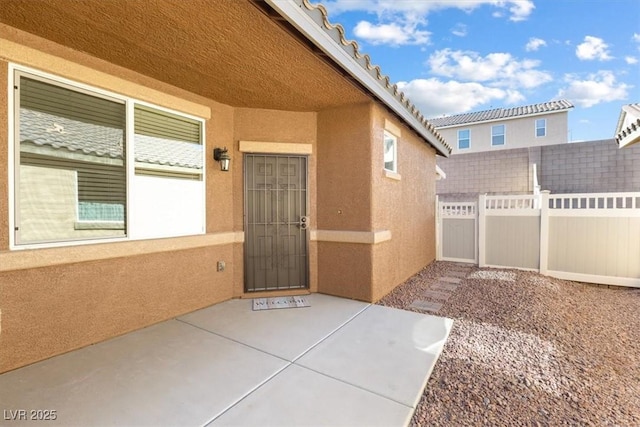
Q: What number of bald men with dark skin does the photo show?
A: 0